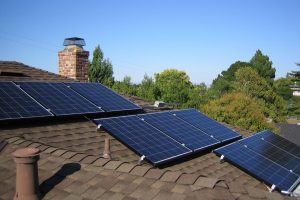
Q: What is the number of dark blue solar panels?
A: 9